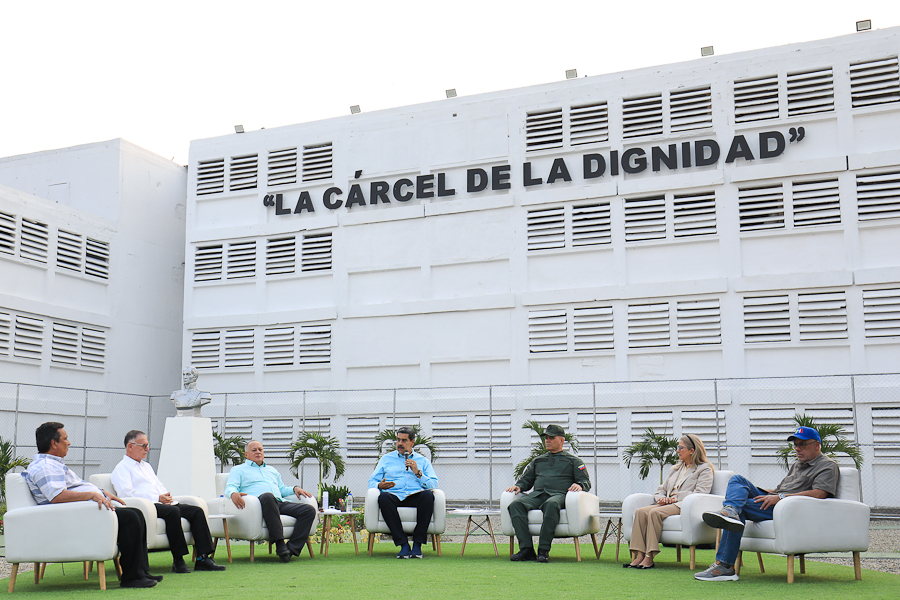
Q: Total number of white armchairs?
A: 7